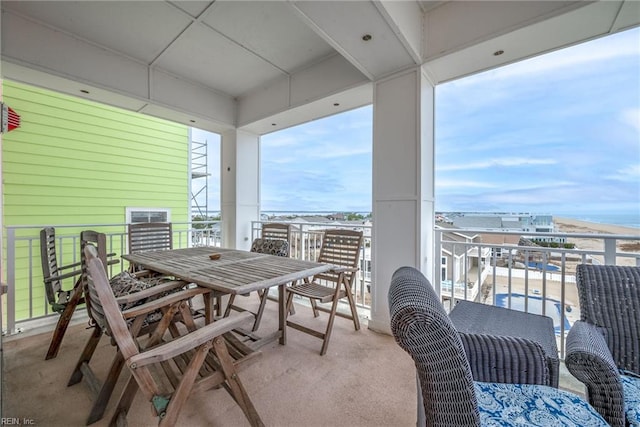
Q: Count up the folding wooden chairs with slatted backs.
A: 6